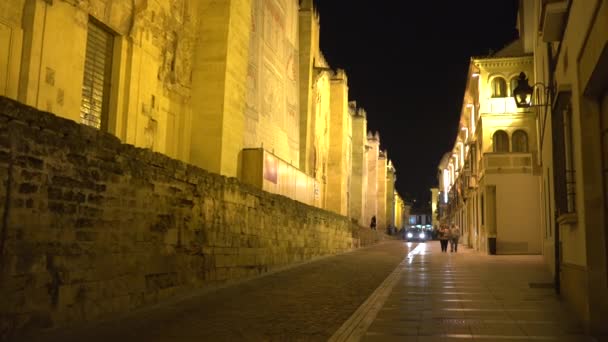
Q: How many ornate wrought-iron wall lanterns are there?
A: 1